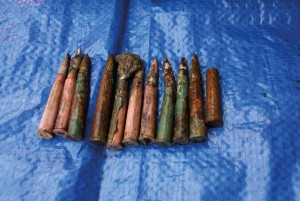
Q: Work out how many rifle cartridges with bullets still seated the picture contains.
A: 10